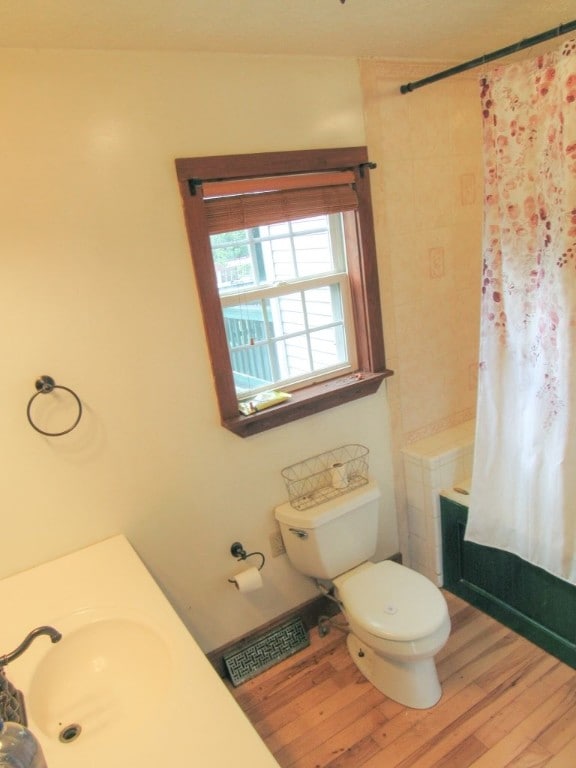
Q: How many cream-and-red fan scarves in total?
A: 0